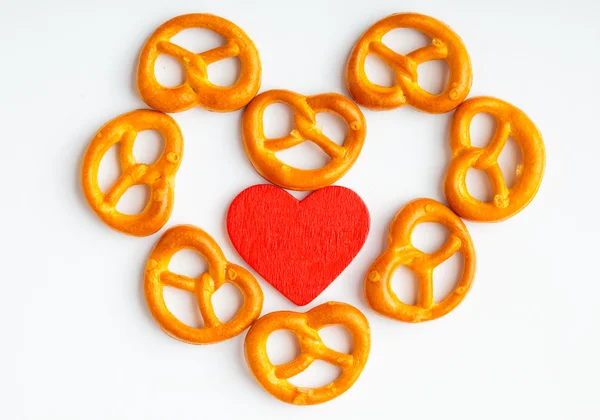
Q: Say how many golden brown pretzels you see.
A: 8